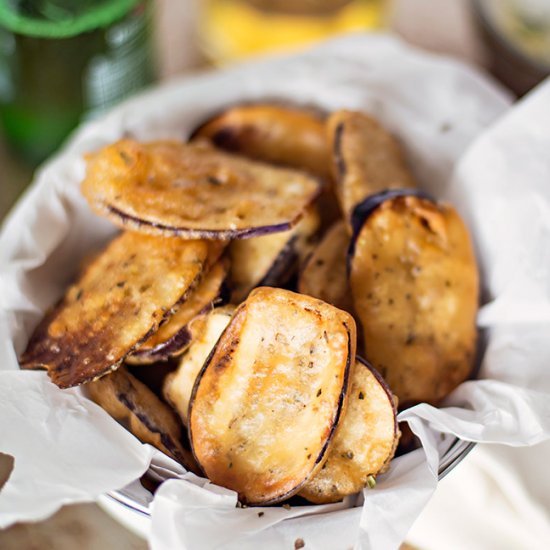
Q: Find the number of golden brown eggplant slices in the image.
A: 12